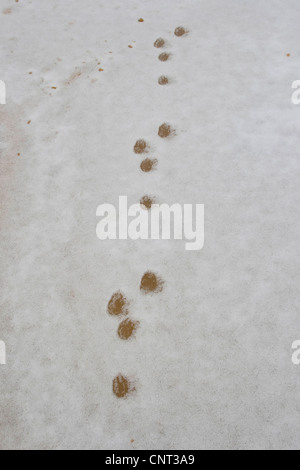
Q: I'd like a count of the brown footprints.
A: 12